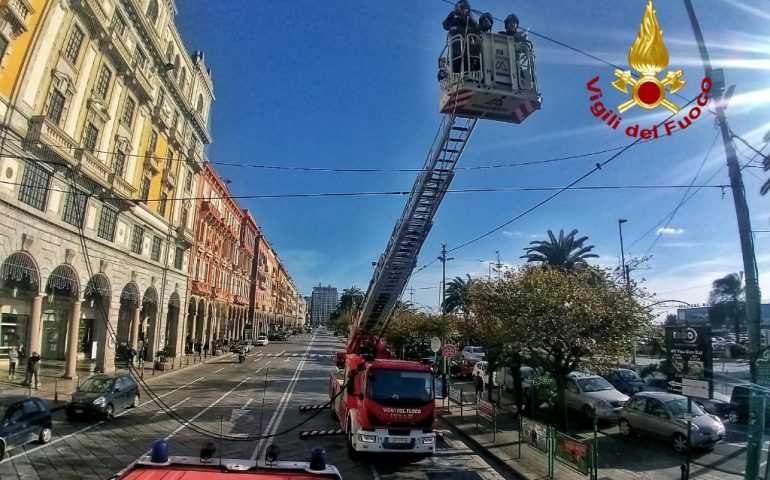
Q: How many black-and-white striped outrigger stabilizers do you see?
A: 2